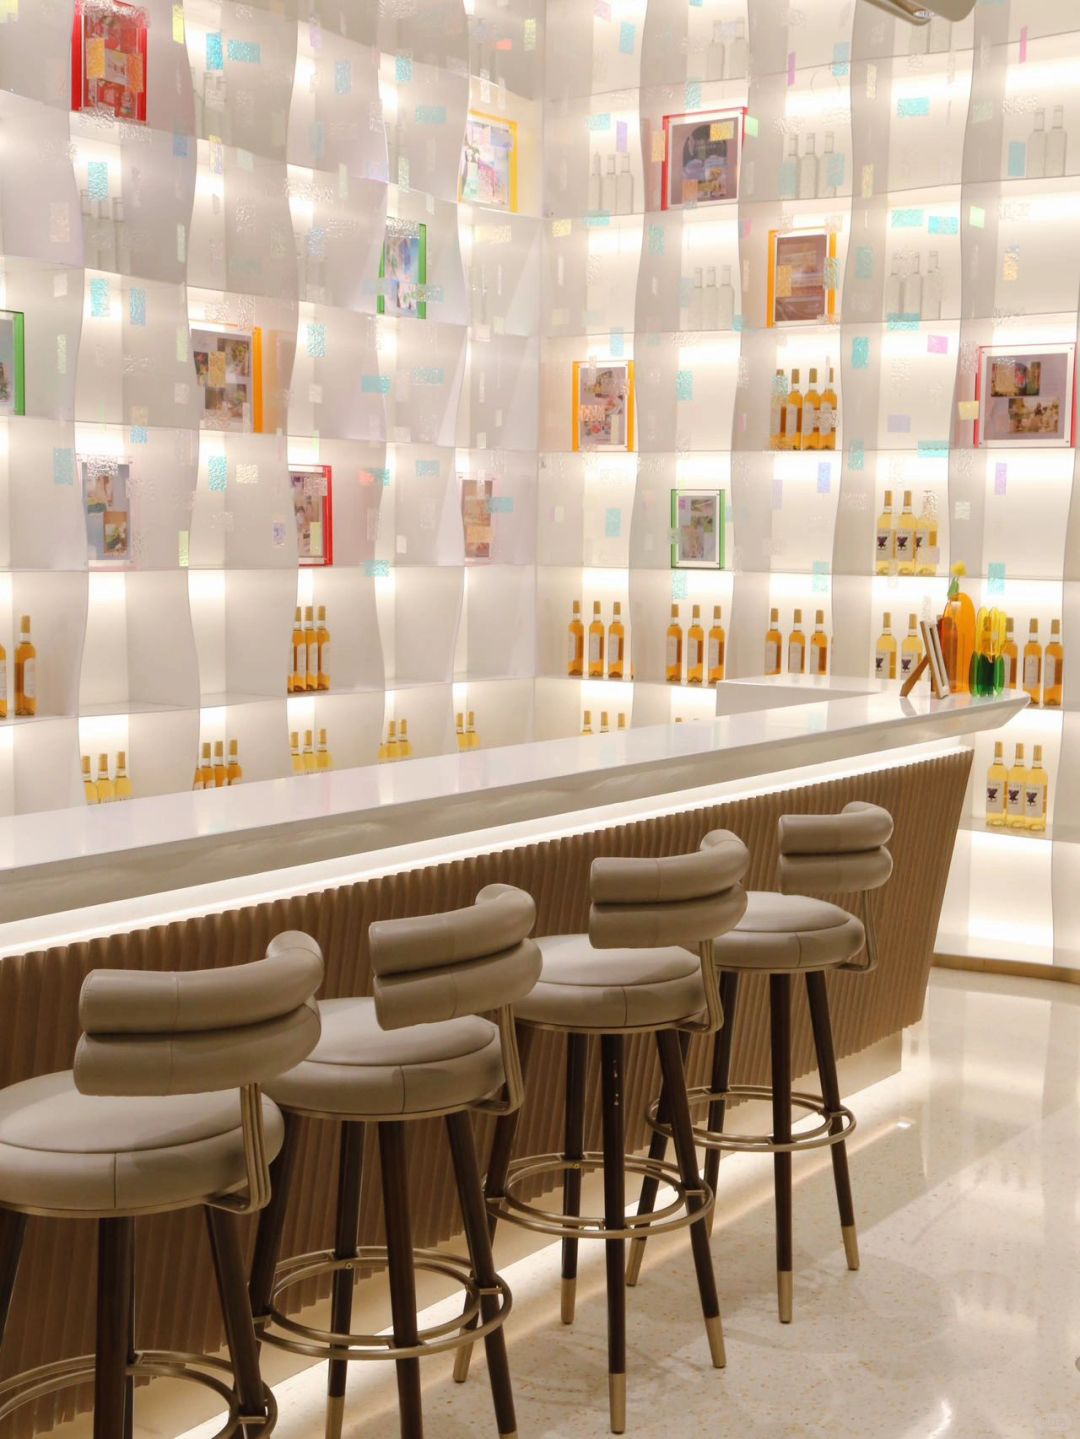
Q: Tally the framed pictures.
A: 13